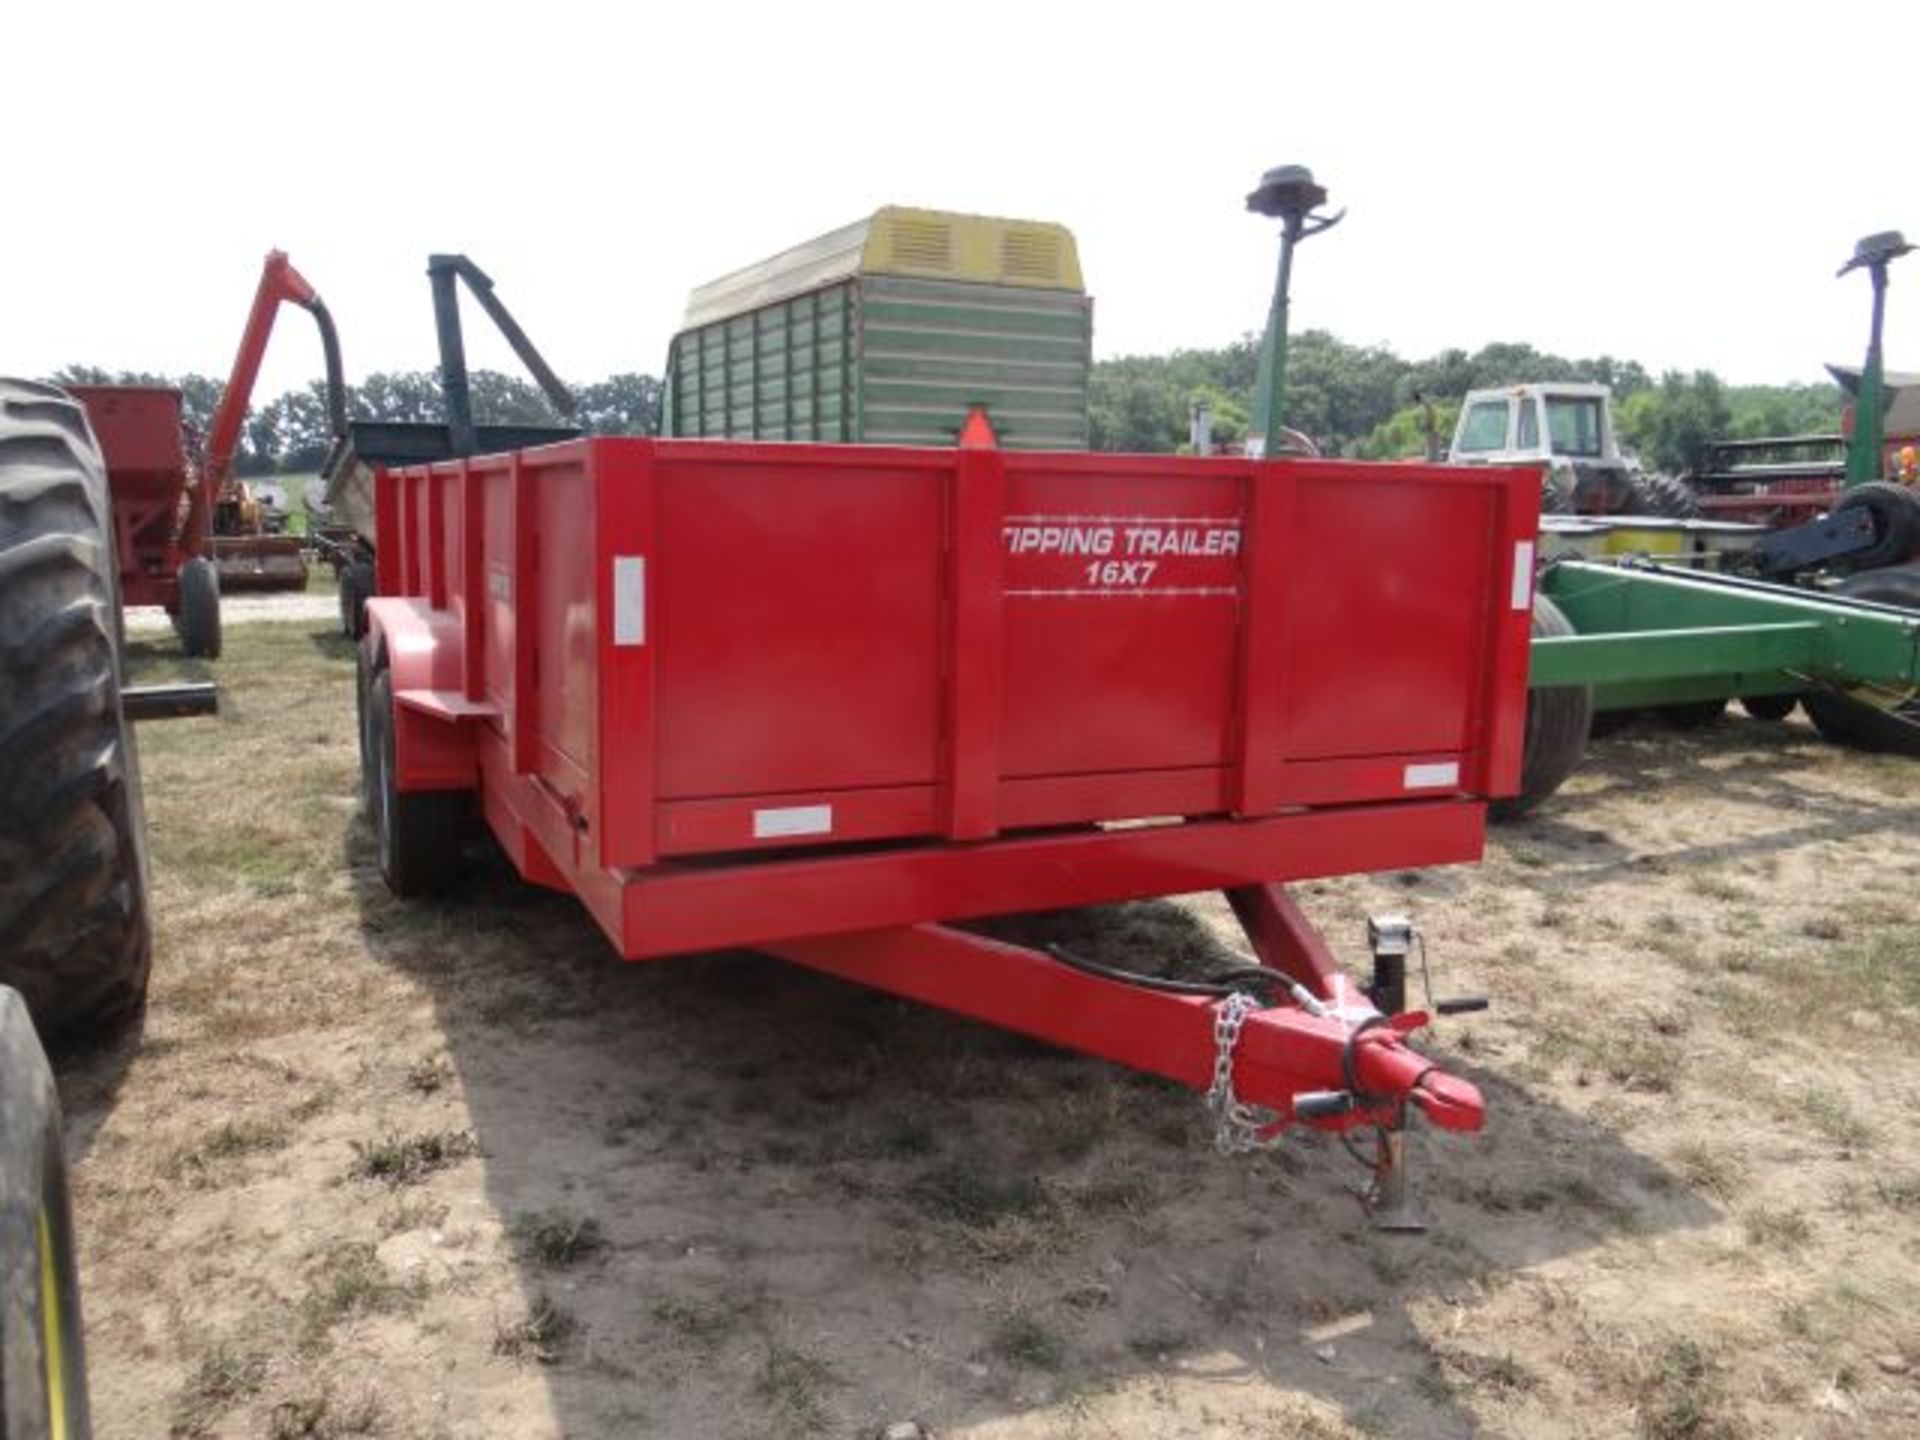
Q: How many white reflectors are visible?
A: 4